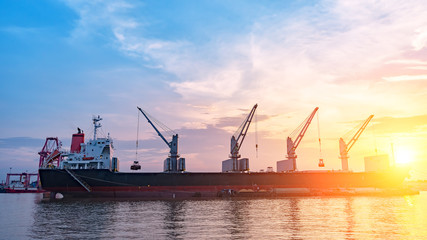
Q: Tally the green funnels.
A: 0